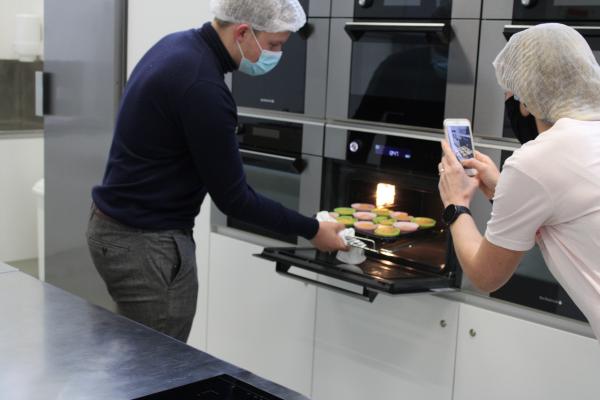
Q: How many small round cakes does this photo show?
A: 12